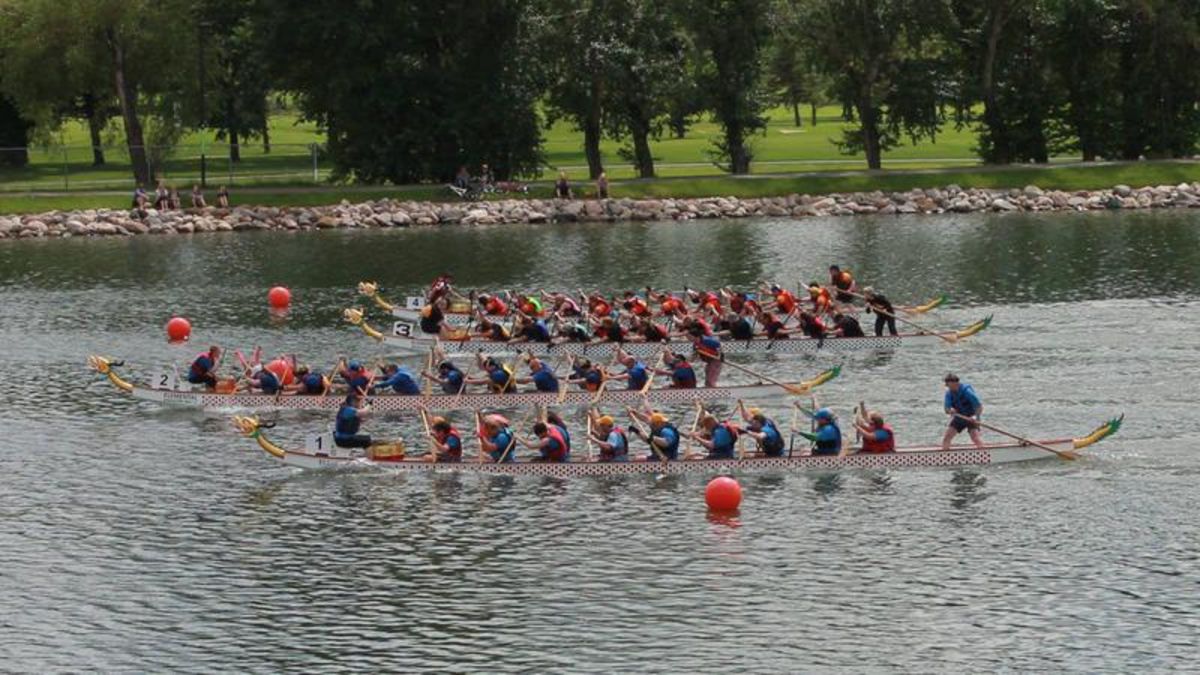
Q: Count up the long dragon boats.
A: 4